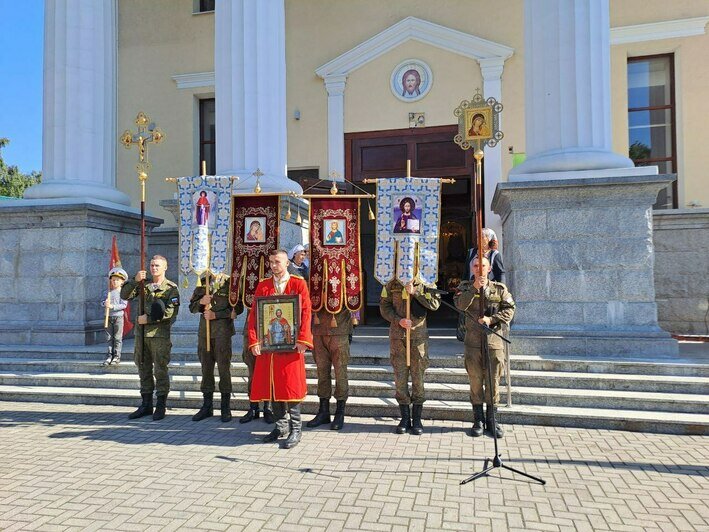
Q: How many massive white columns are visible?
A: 3